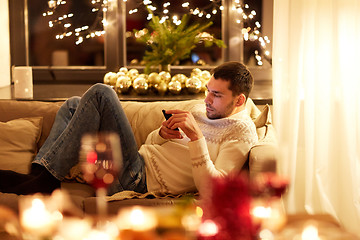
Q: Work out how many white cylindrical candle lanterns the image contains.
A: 1